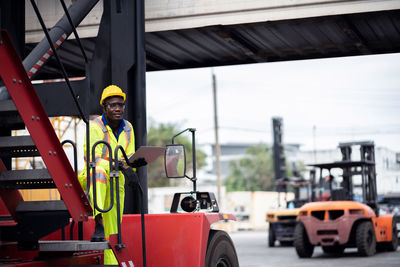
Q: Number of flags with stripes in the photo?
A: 0